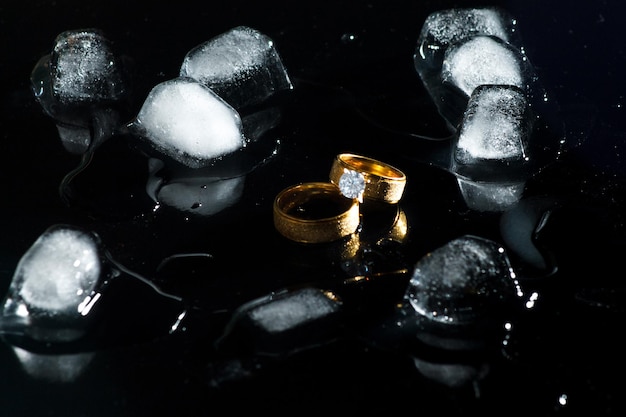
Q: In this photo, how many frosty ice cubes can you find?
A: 9